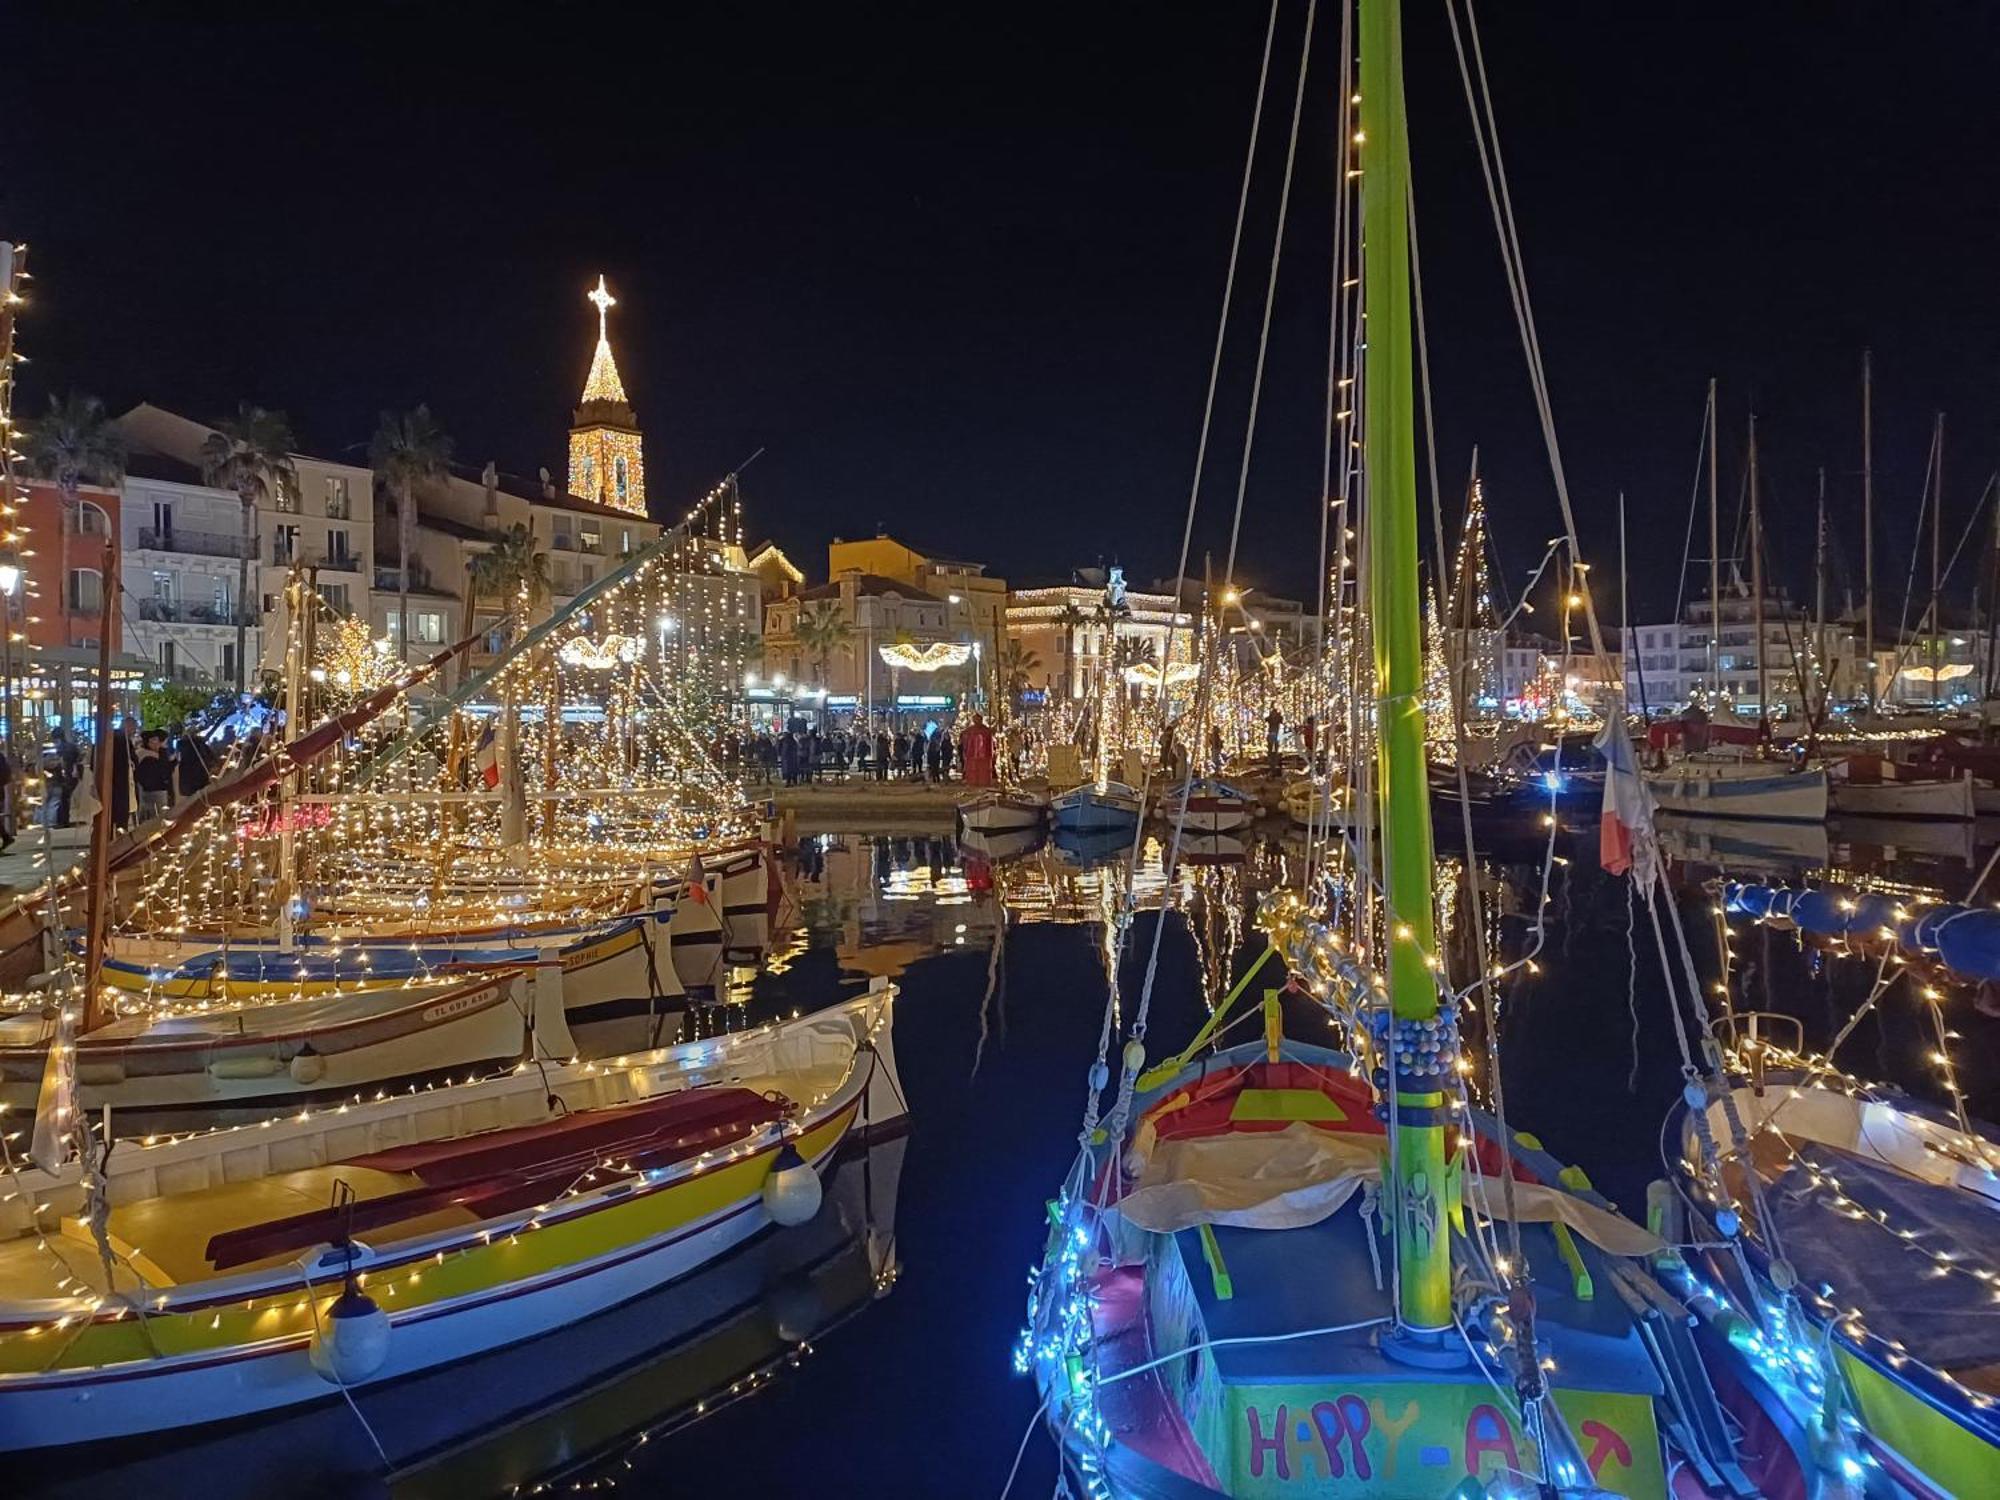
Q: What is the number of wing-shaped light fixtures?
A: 4